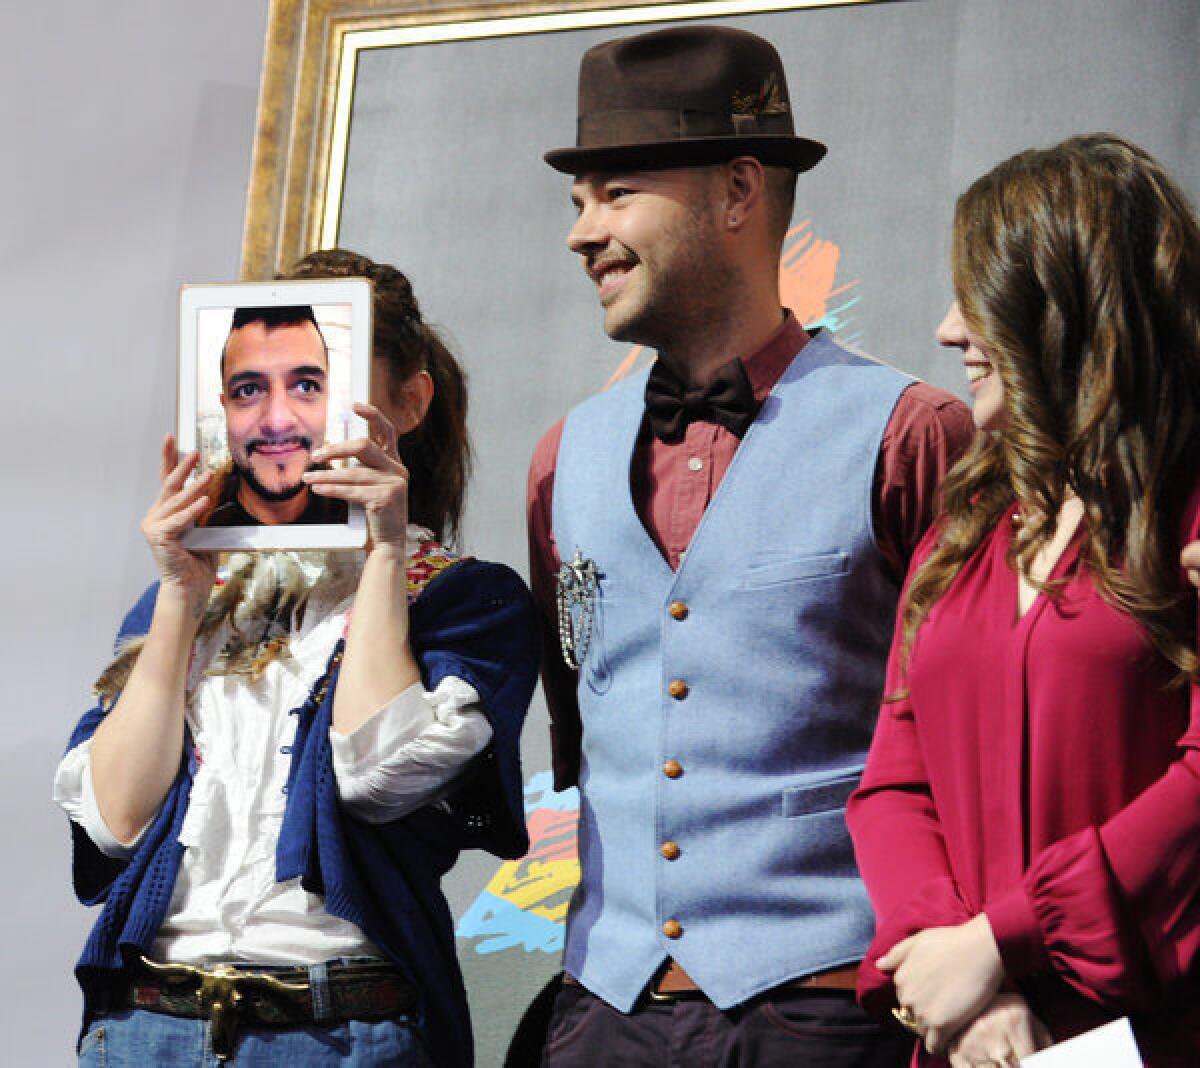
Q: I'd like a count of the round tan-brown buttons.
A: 5